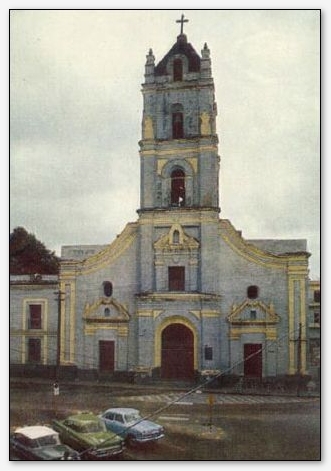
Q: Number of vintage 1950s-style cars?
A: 3